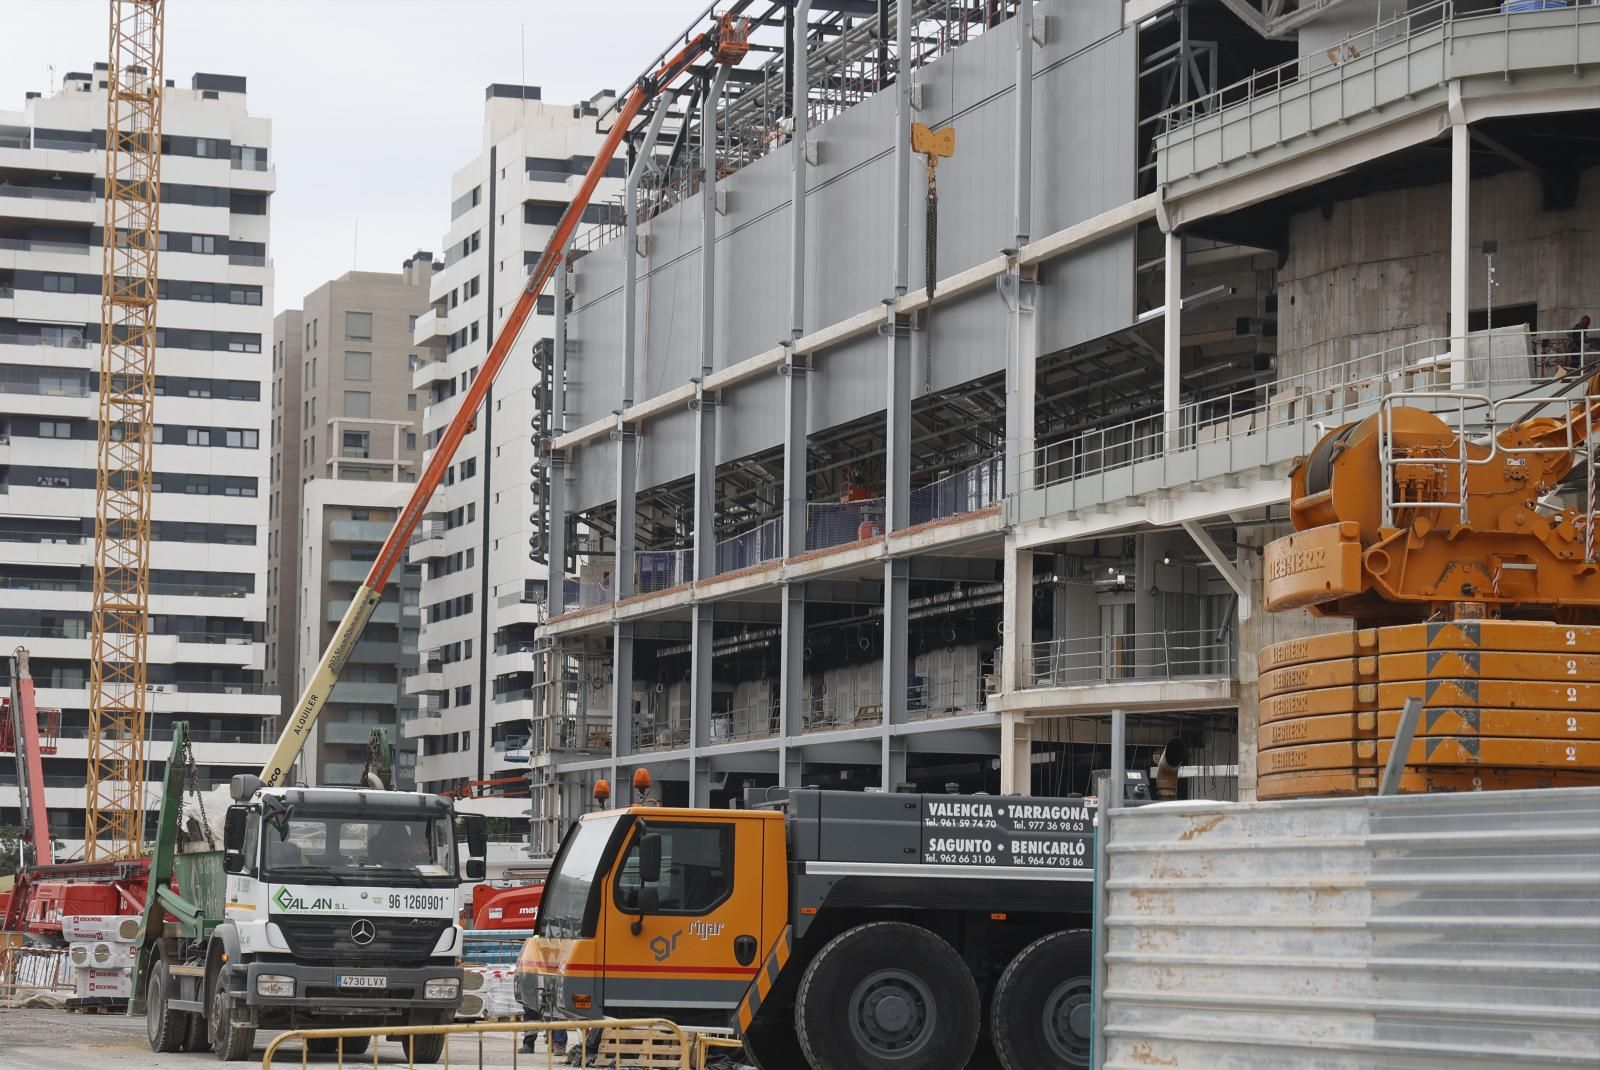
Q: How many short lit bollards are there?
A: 0